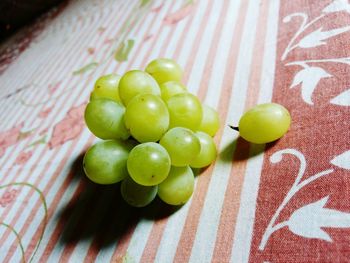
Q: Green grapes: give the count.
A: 15